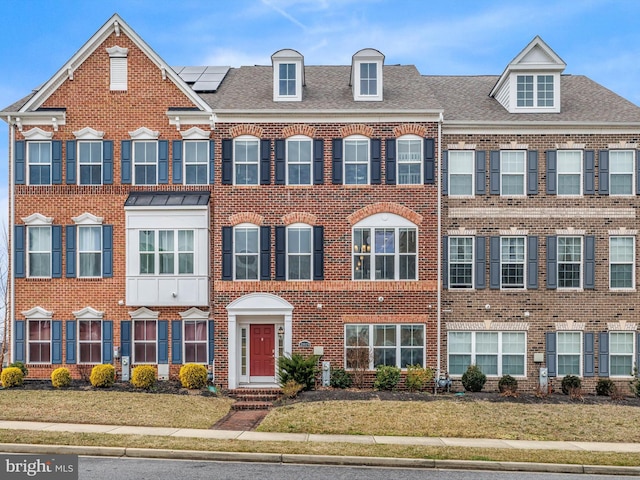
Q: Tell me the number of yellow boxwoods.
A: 5